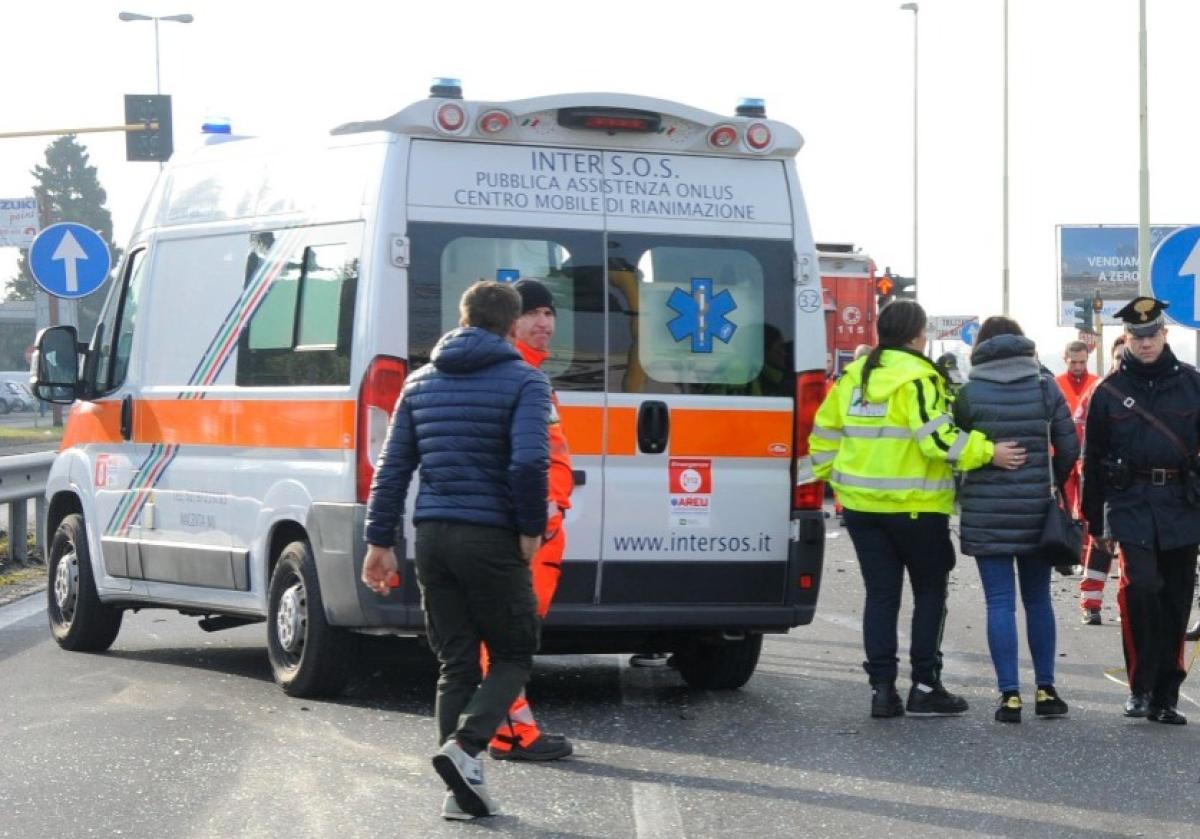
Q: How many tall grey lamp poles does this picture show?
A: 4